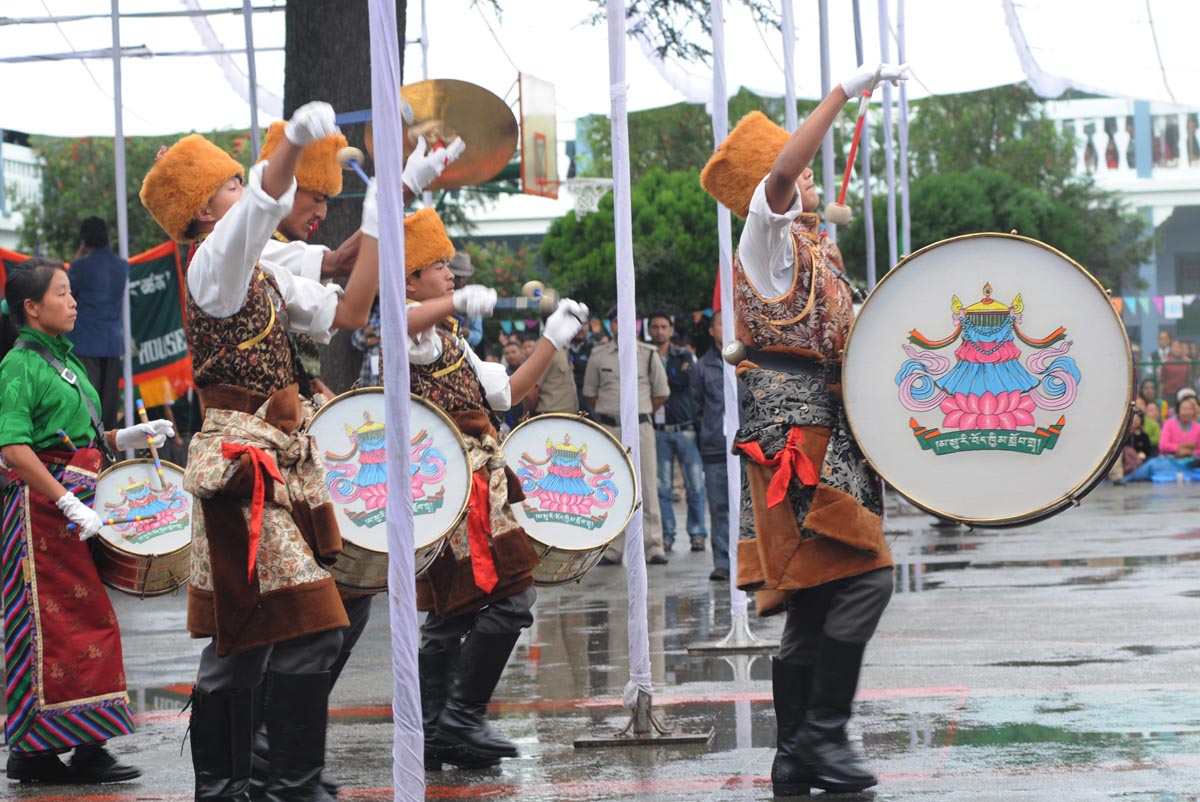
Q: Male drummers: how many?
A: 3